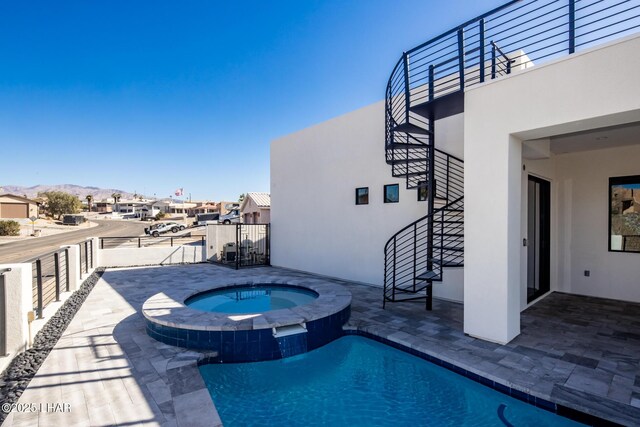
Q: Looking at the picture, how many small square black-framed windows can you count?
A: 3